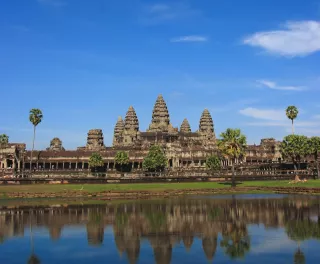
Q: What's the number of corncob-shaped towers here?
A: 5